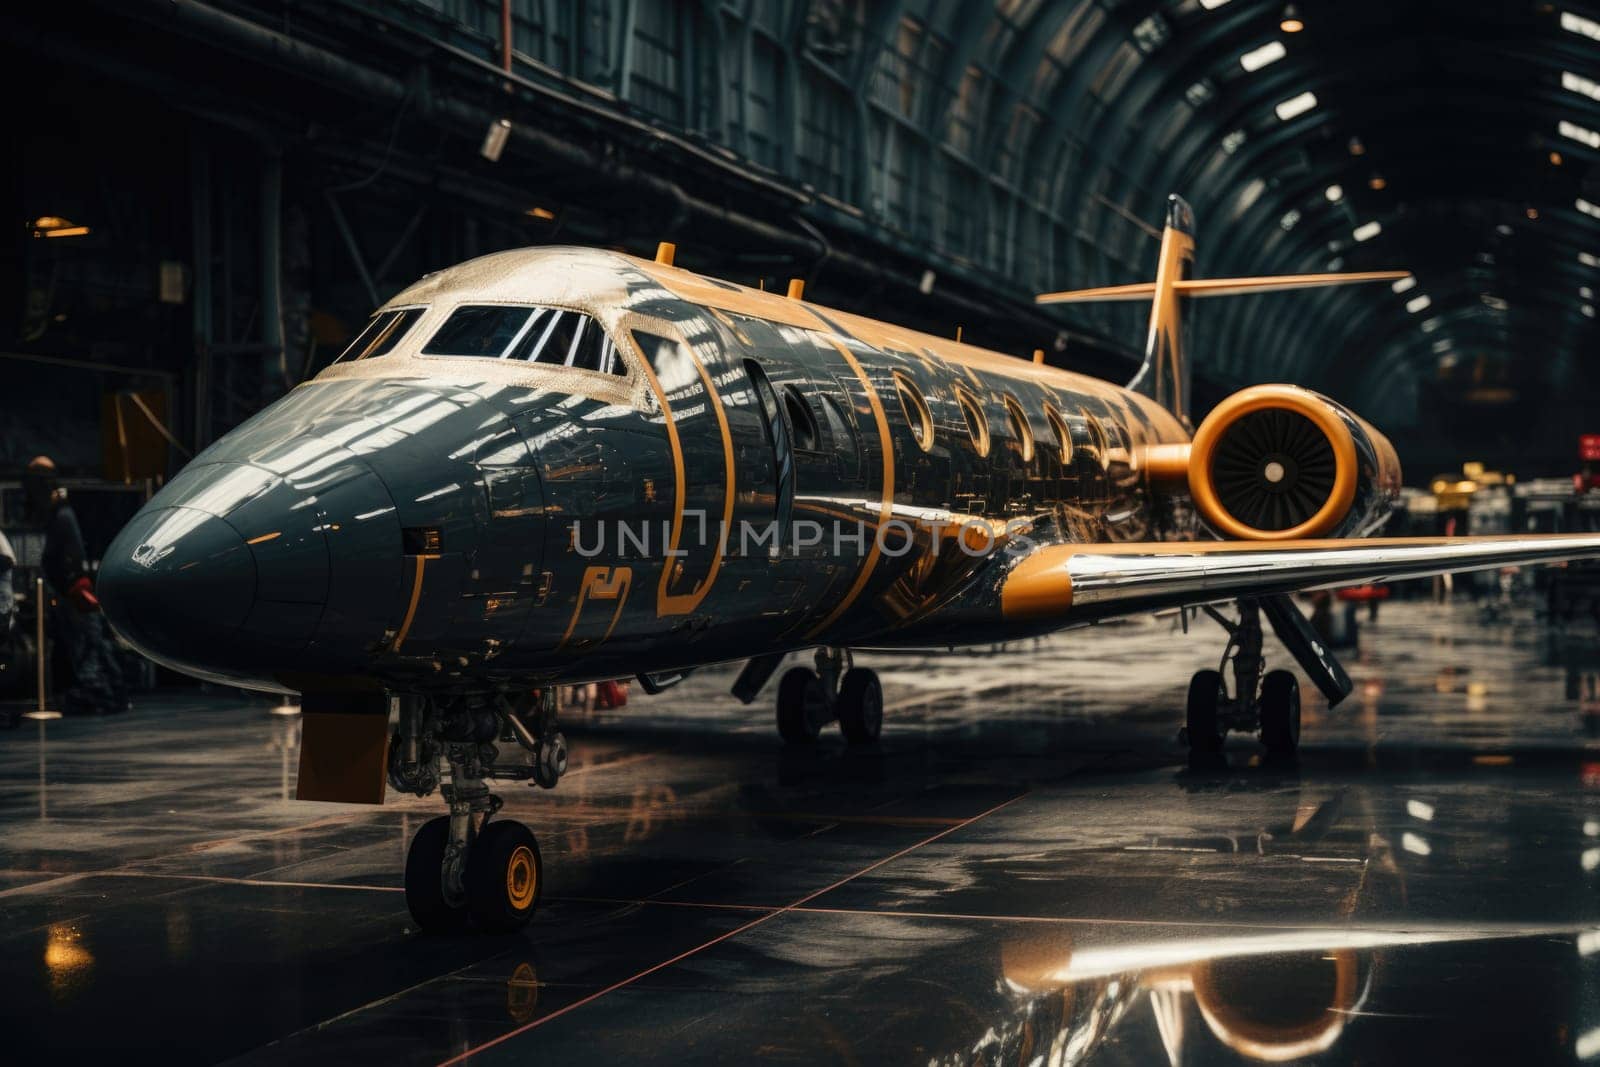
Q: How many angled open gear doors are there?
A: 2